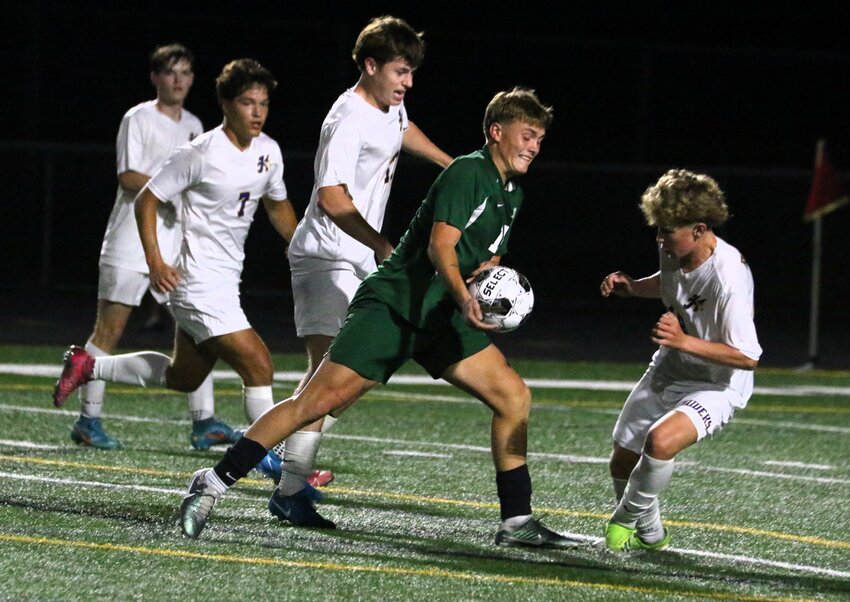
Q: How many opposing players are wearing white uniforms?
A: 4